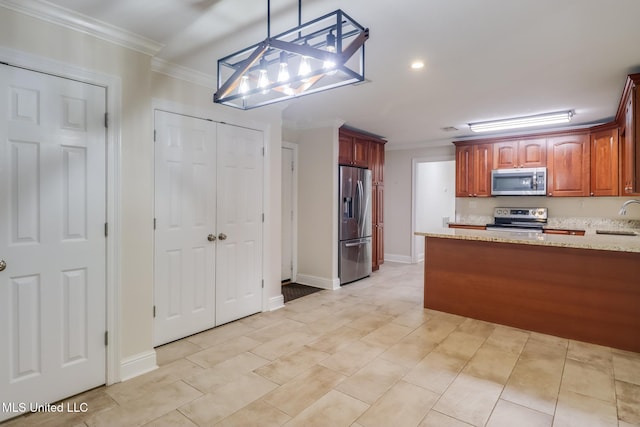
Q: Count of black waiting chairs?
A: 0